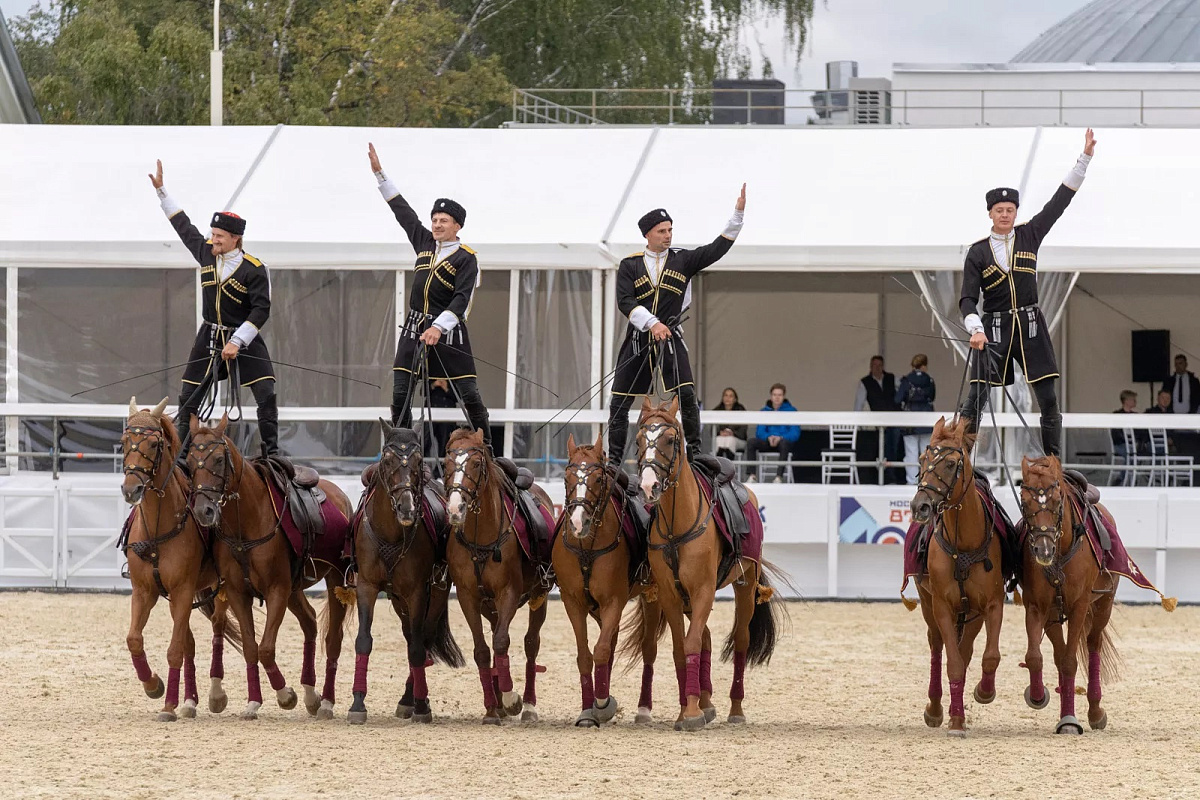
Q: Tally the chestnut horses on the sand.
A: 7